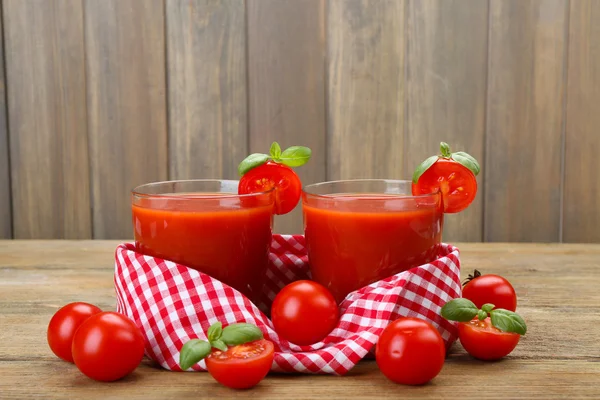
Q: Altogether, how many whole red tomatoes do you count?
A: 5